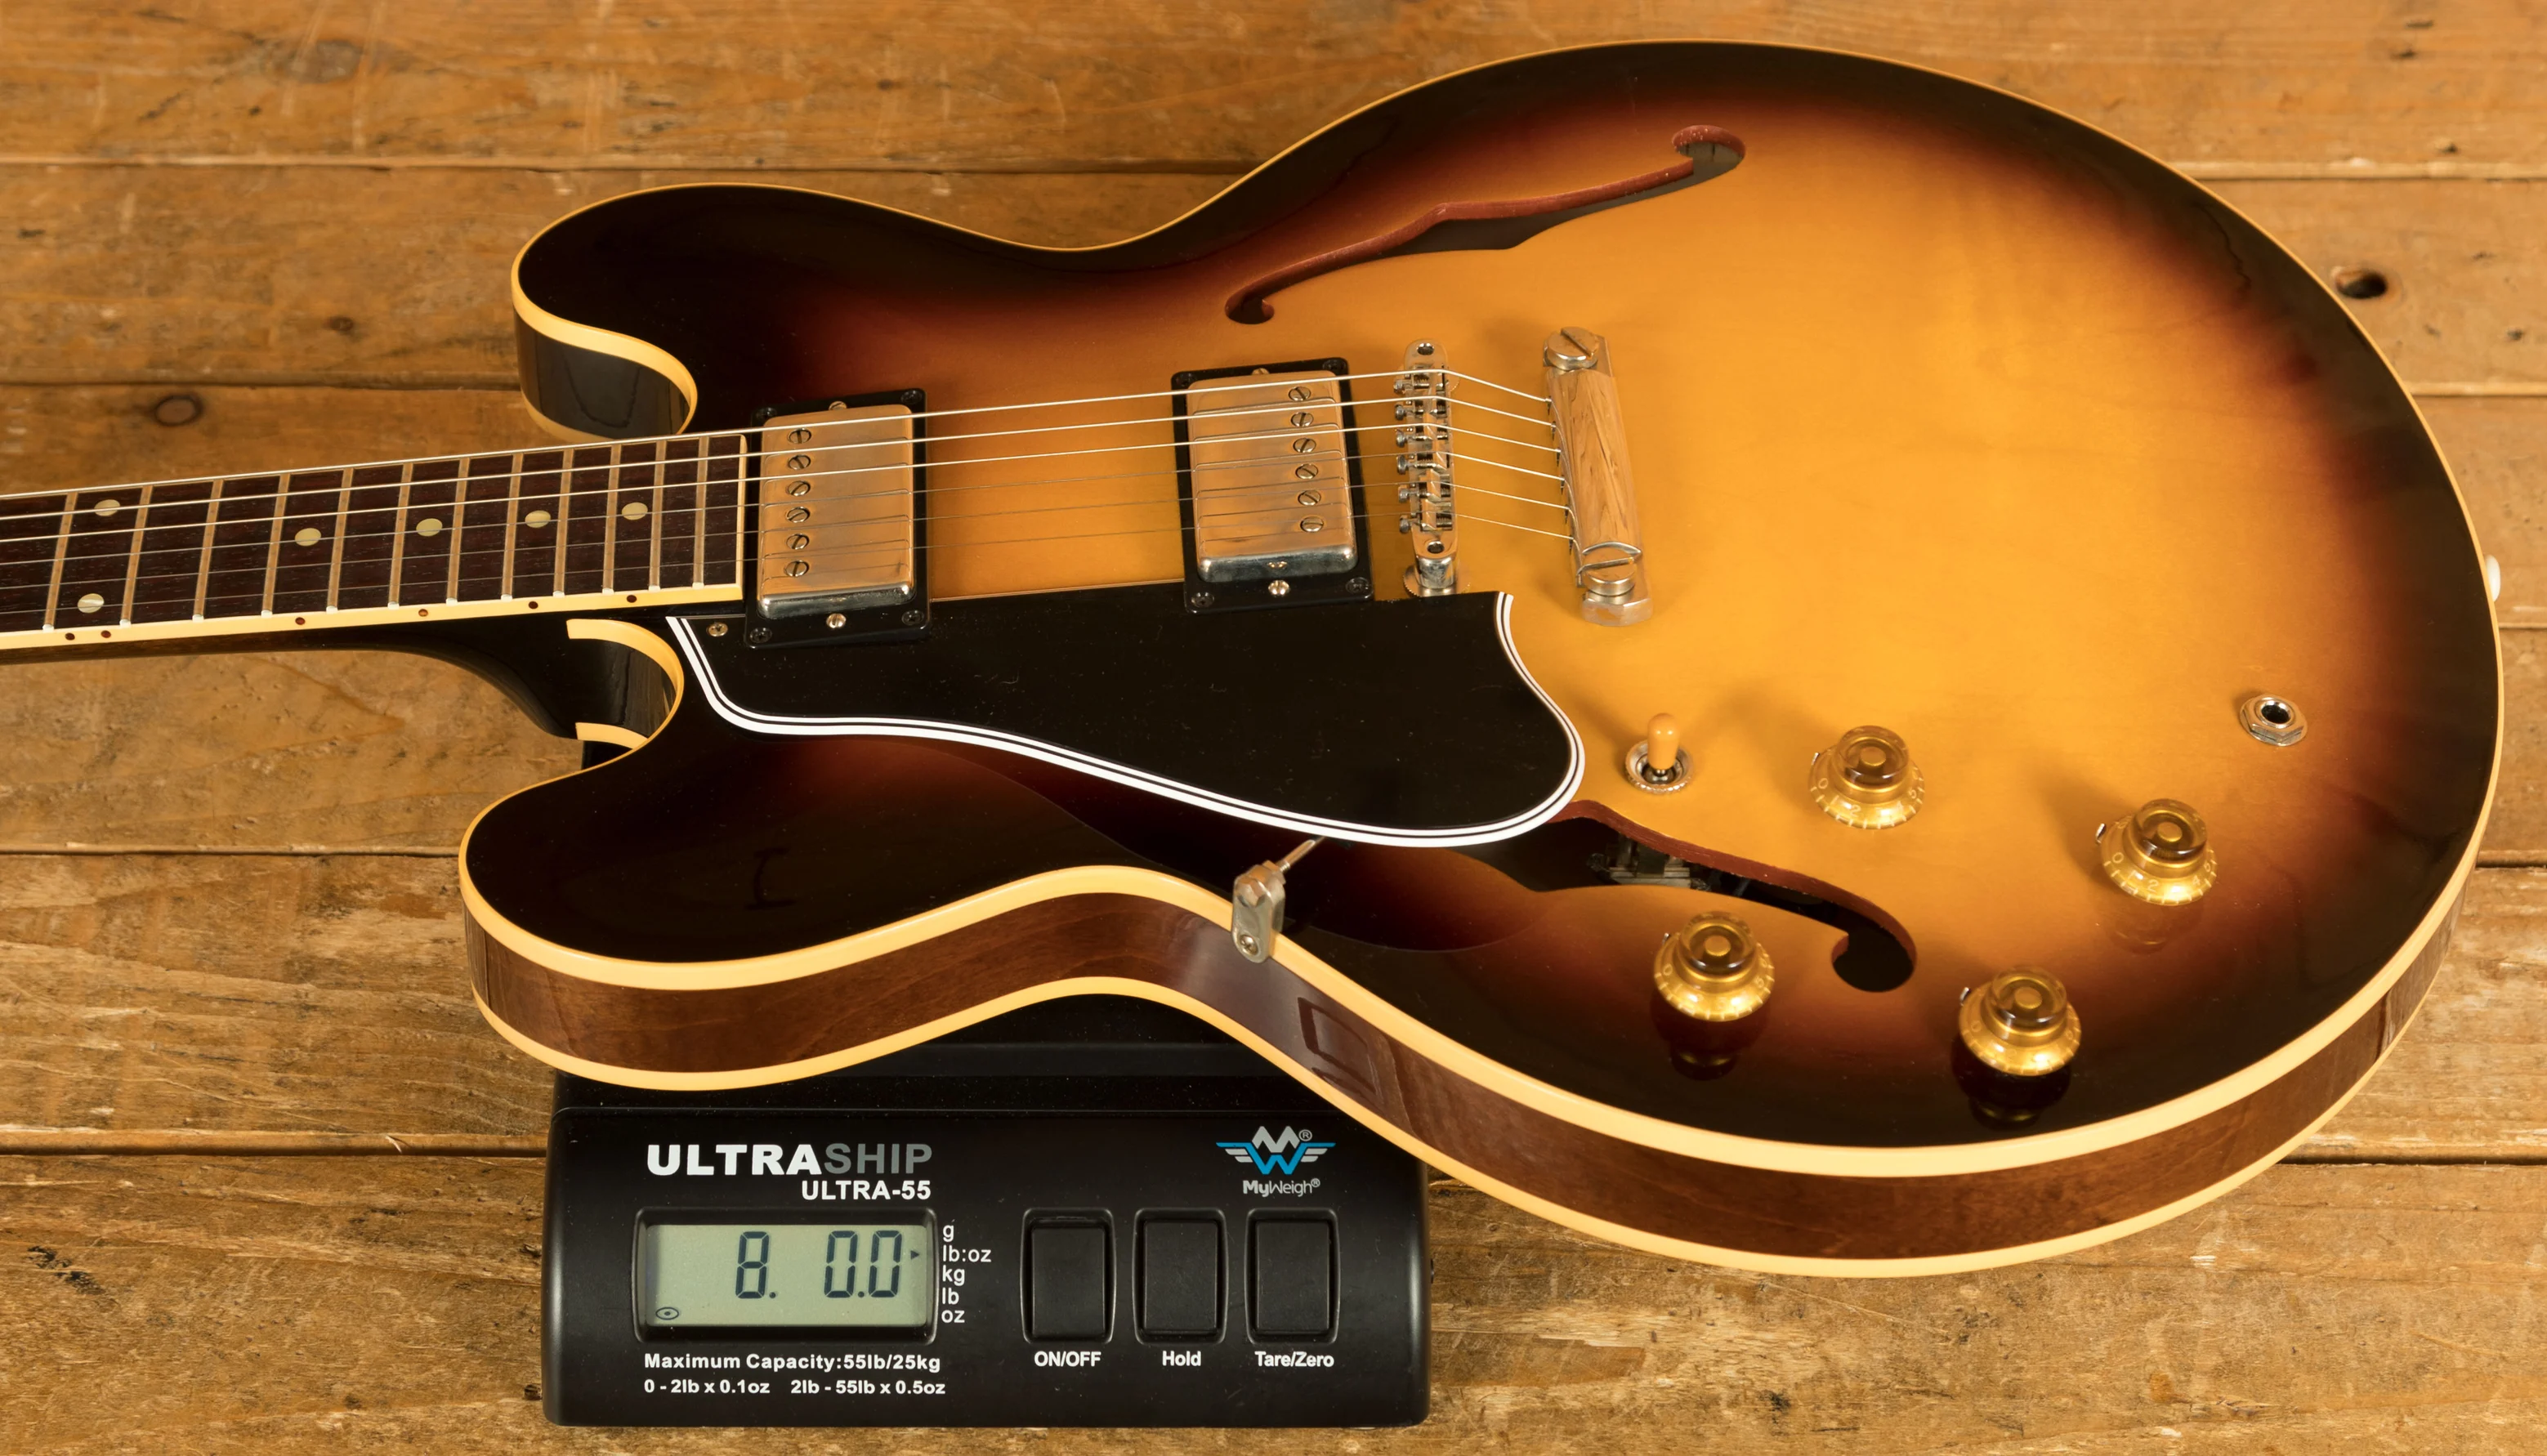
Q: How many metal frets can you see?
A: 12